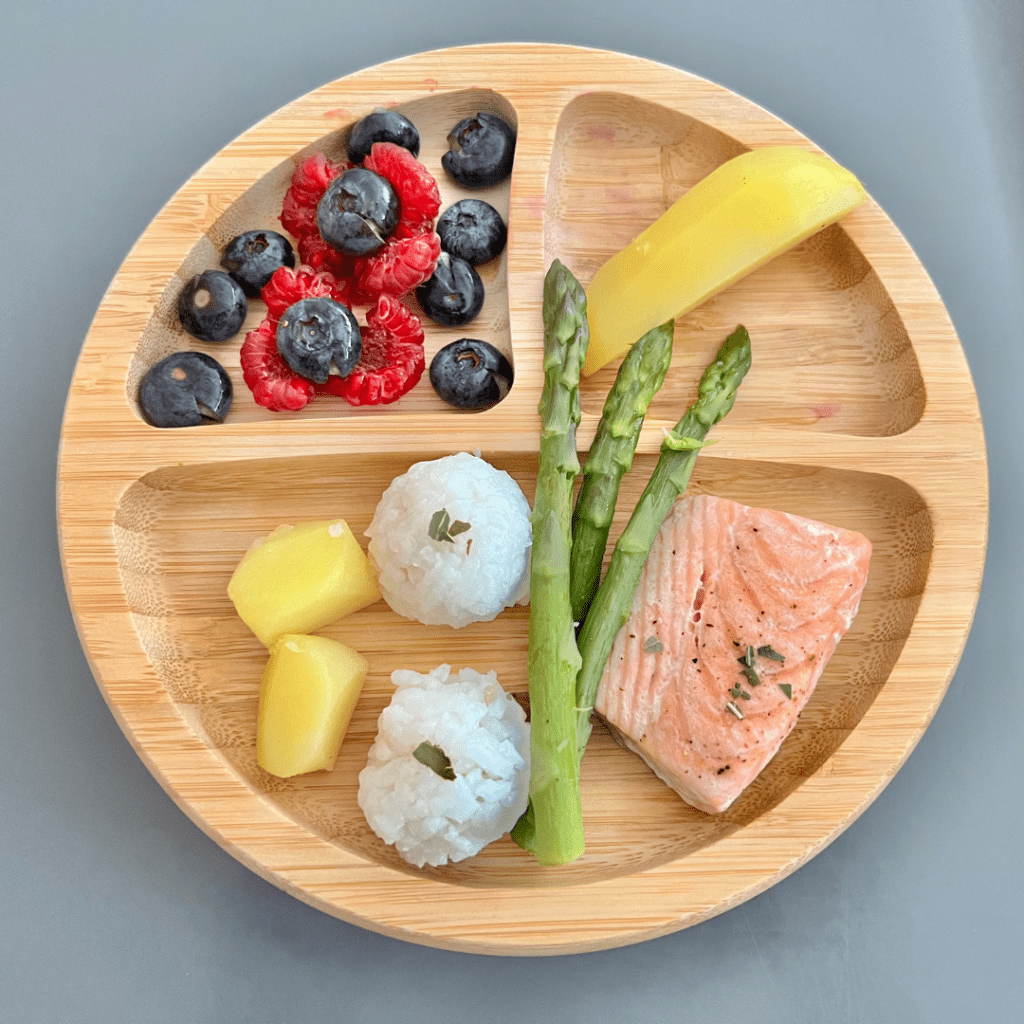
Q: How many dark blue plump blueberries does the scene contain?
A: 10